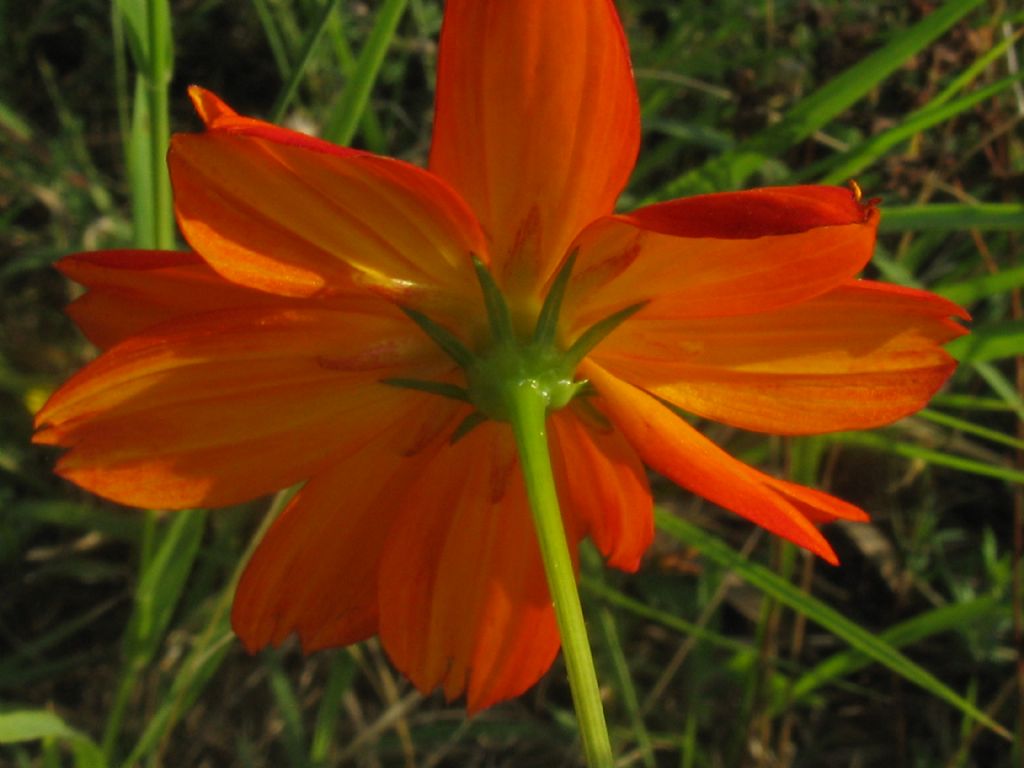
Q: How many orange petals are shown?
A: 10